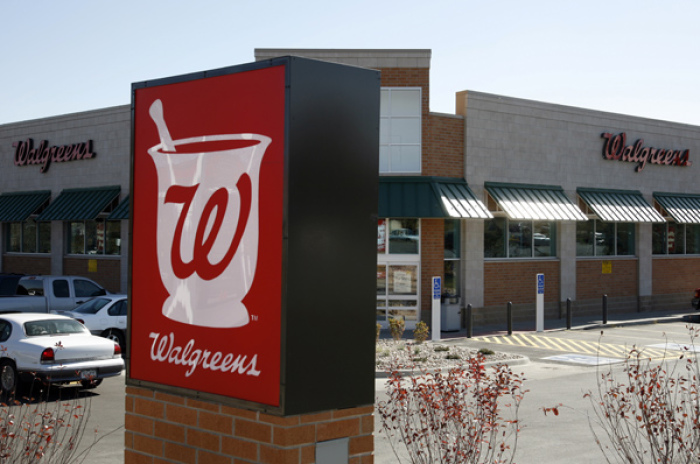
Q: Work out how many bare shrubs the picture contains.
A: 3